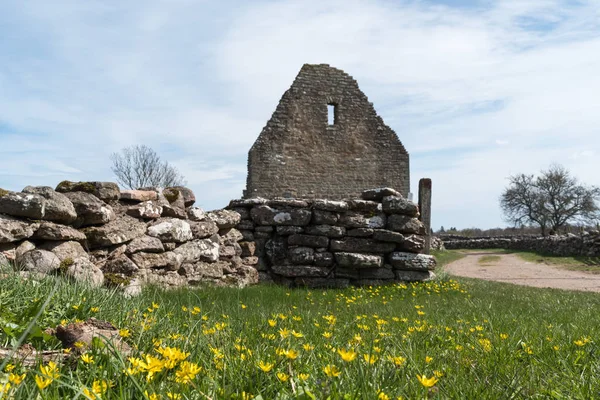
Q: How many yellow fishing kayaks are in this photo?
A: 0